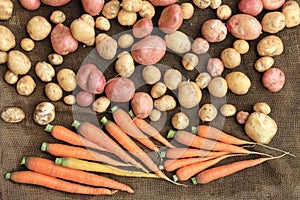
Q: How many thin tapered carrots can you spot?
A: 15